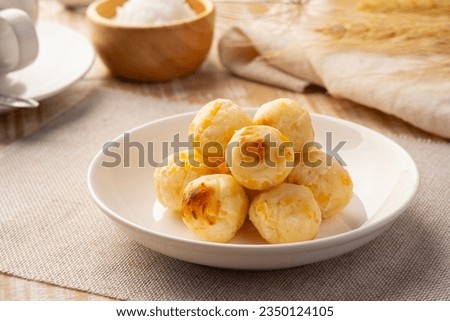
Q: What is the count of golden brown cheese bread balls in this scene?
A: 7